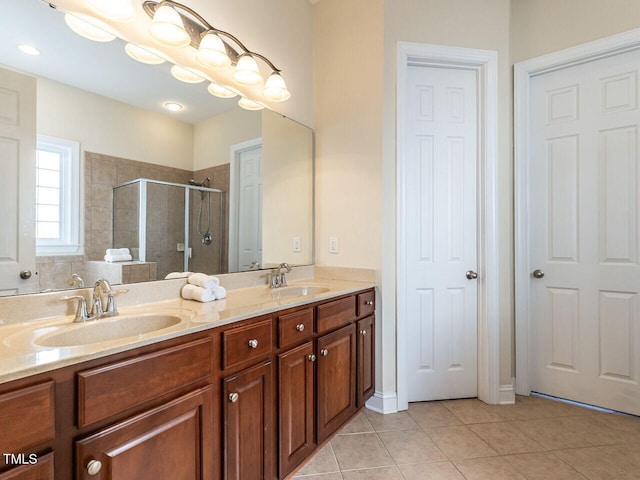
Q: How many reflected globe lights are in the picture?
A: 5